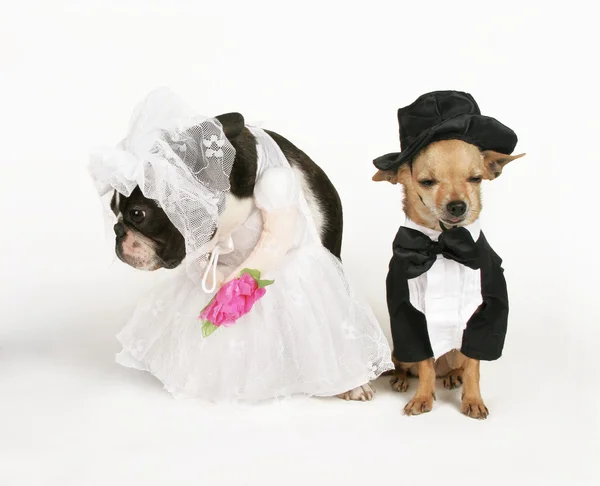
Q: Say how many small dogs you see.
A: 2